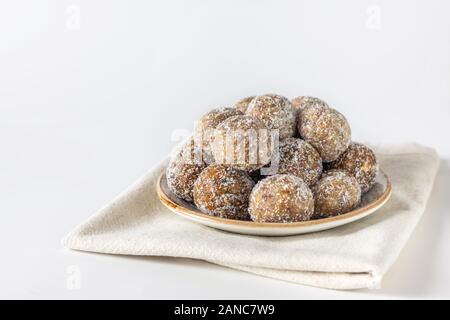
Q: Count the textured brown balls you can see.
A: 12